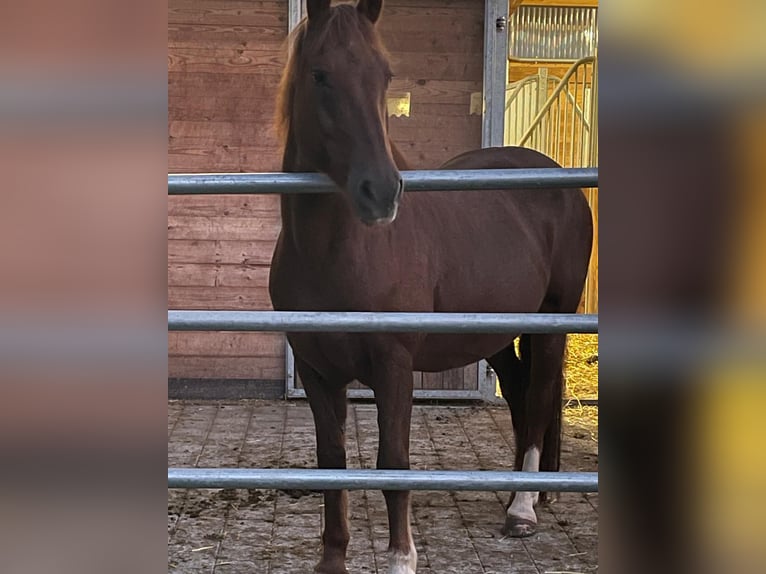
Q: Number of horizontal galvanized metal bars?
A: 3